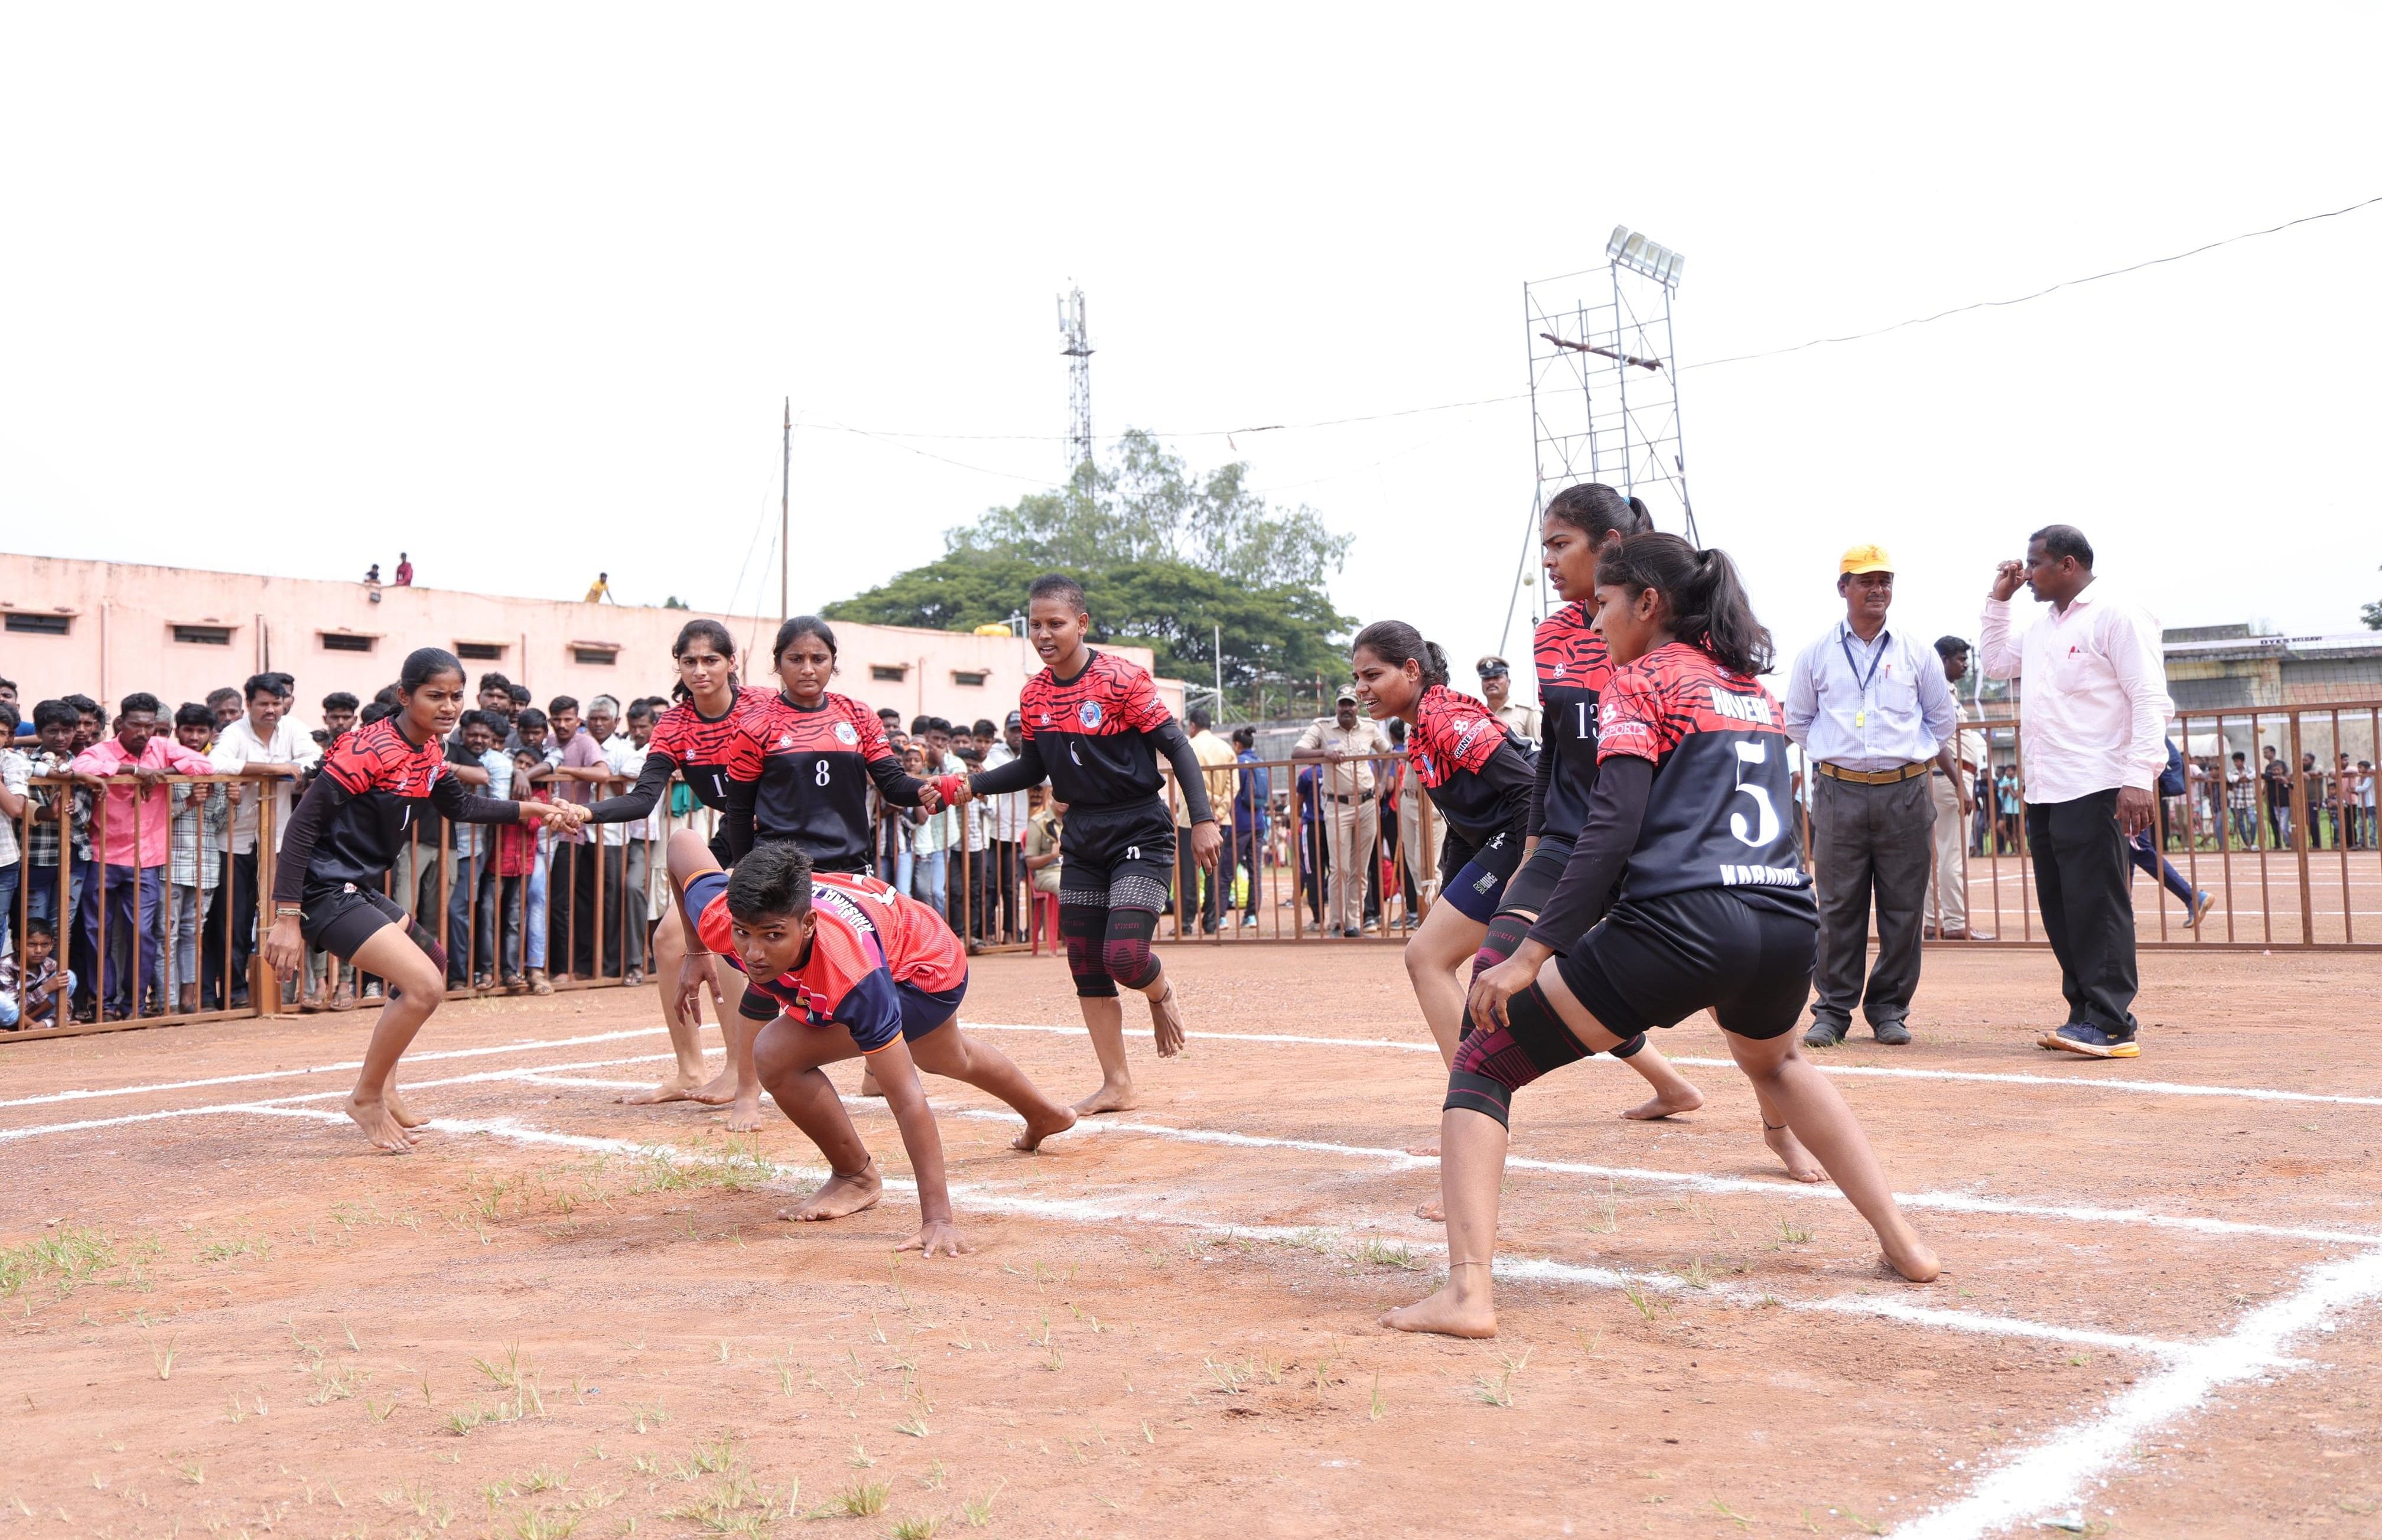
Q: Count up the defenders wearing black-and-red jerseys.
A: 7